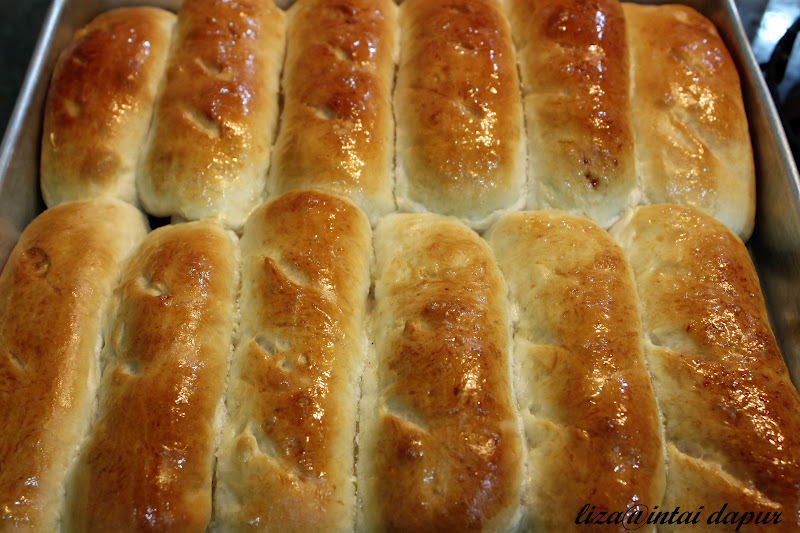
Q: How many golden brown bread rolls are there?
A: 12